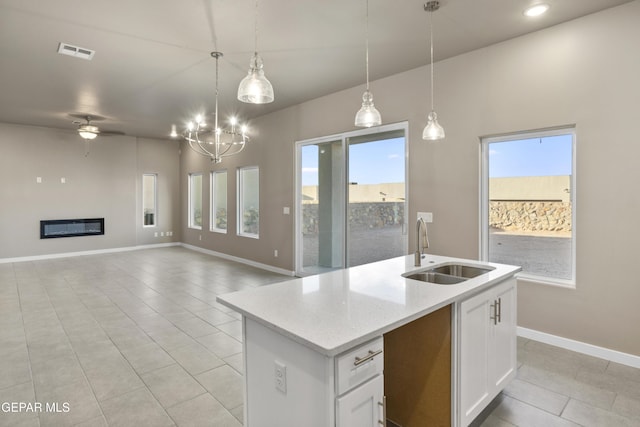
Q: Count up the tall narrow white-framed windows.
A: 4